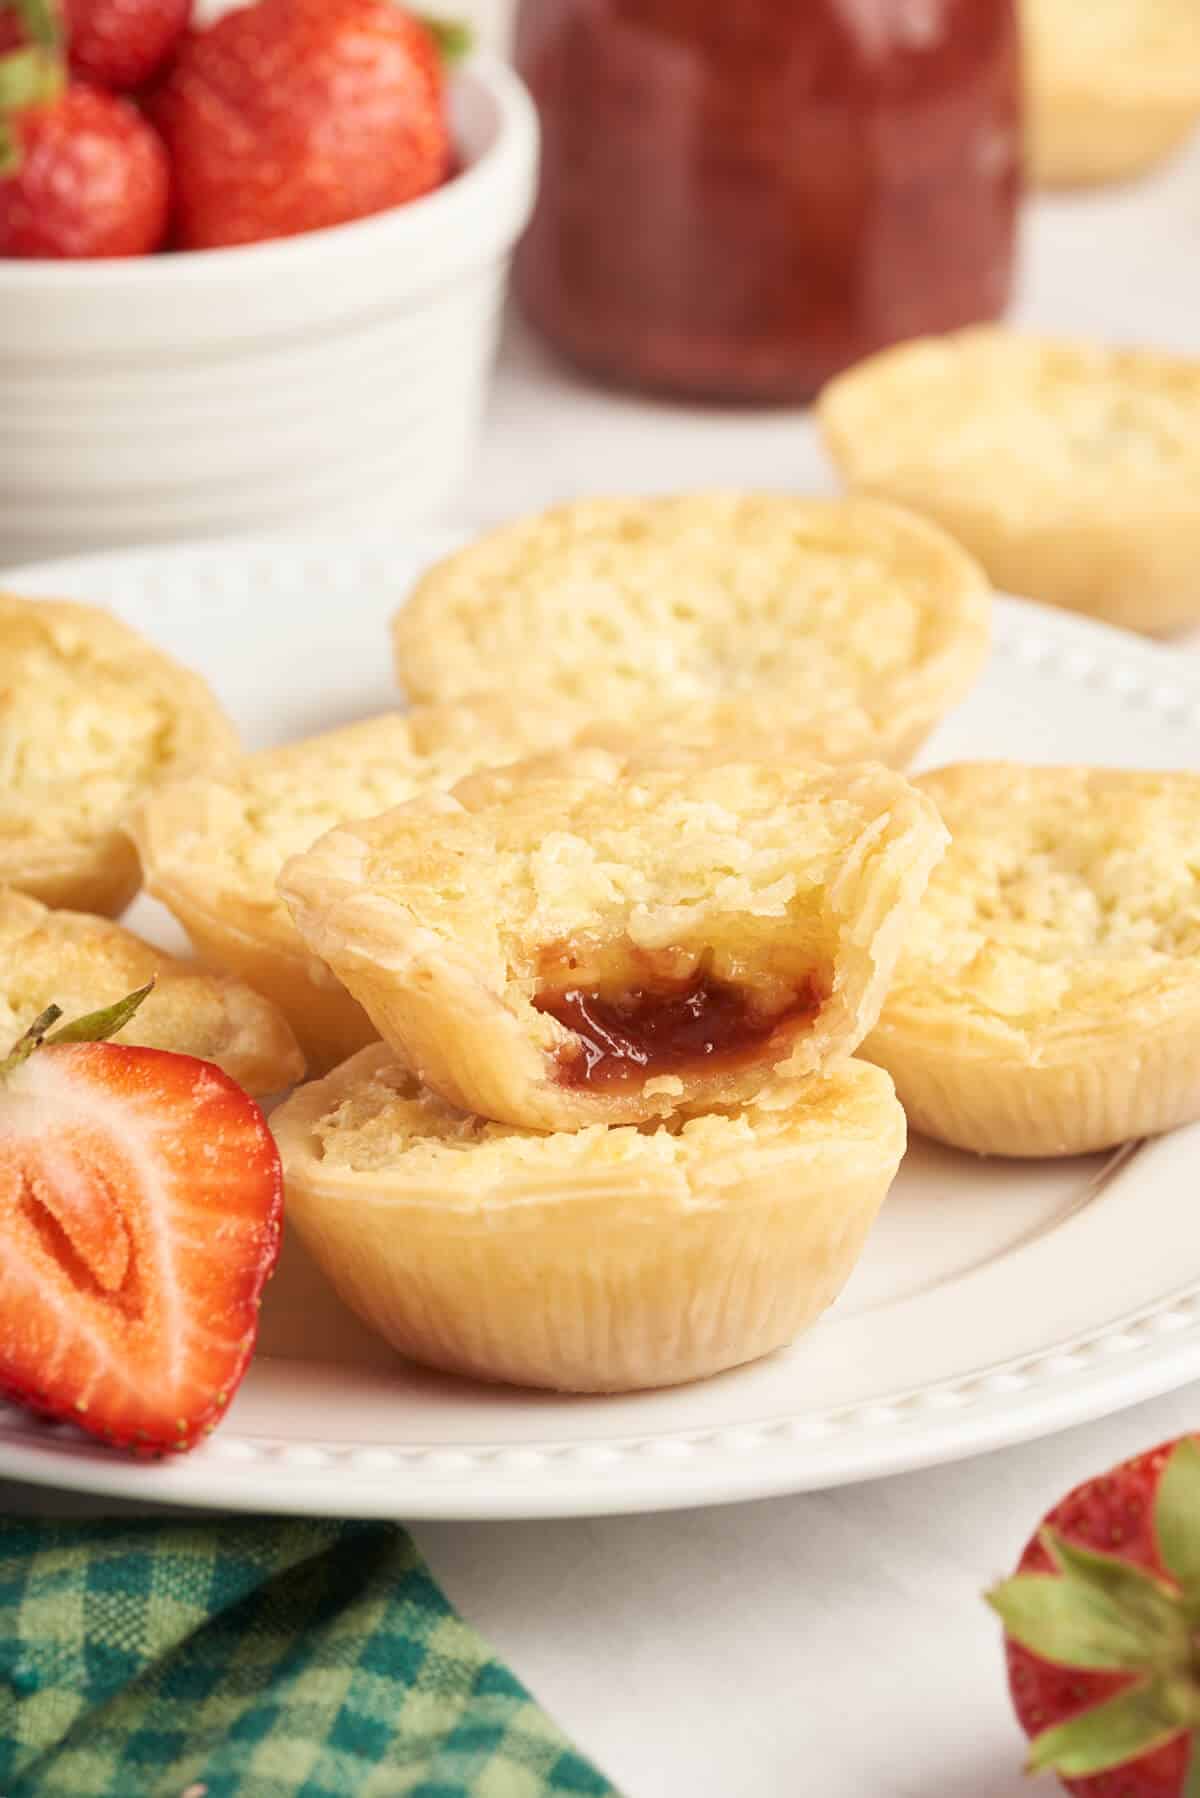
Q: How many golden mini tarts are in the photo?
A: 9